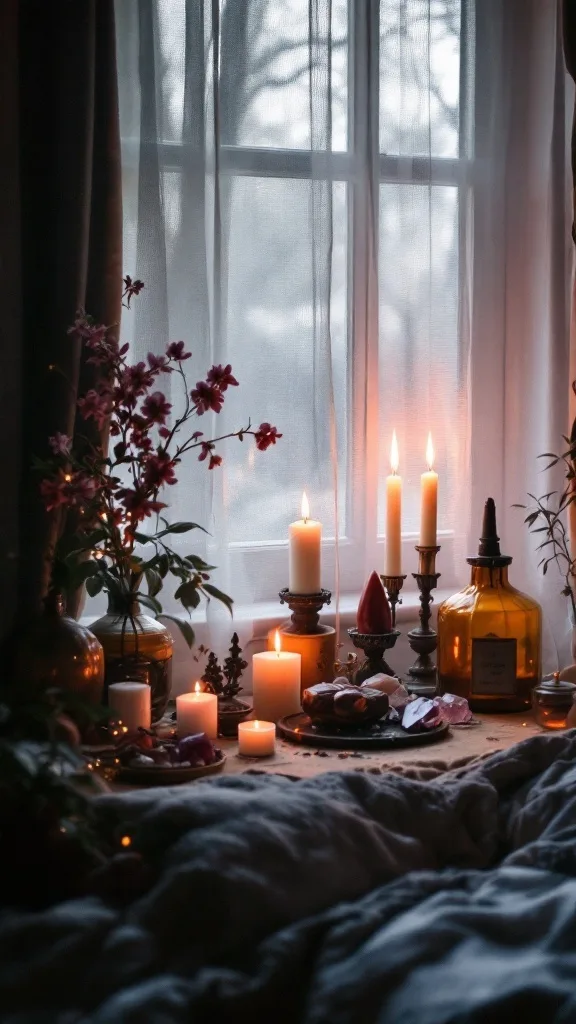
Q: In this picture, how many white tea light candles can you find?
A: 1